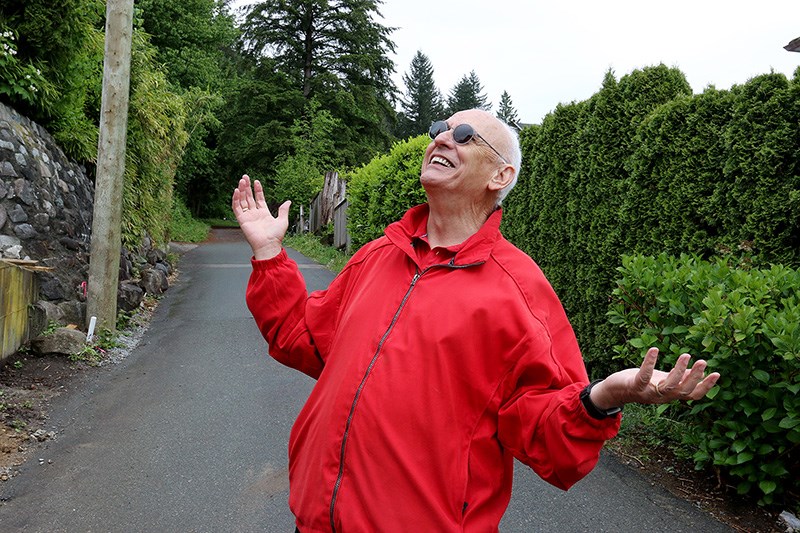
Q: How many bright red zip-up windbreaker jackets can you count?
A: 1